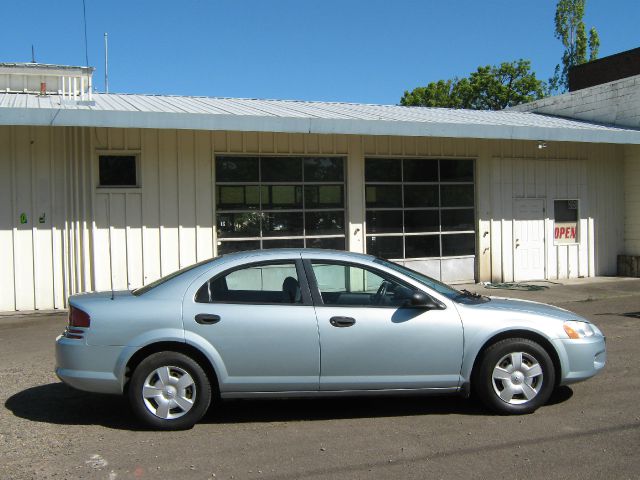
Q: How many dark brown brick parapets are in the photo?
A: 1